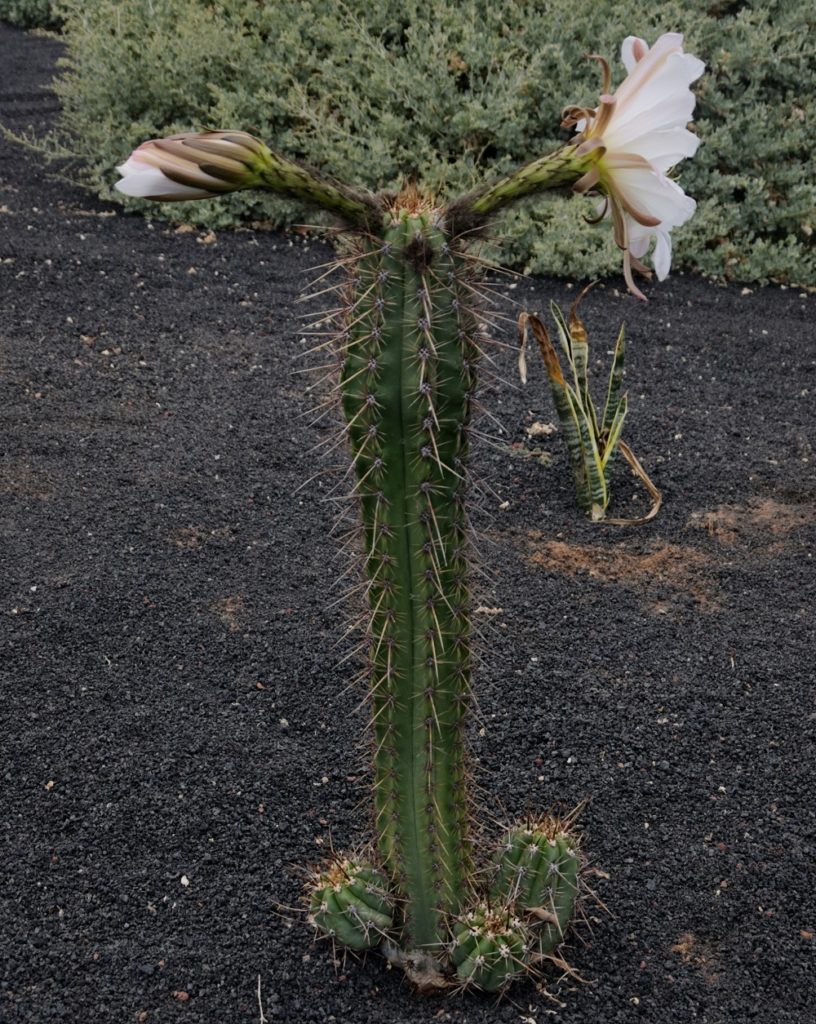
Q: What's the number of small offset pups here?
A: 3